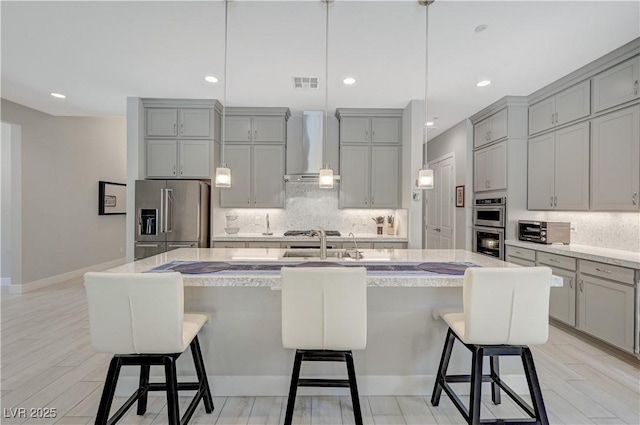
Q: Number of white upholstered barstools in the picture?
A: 3